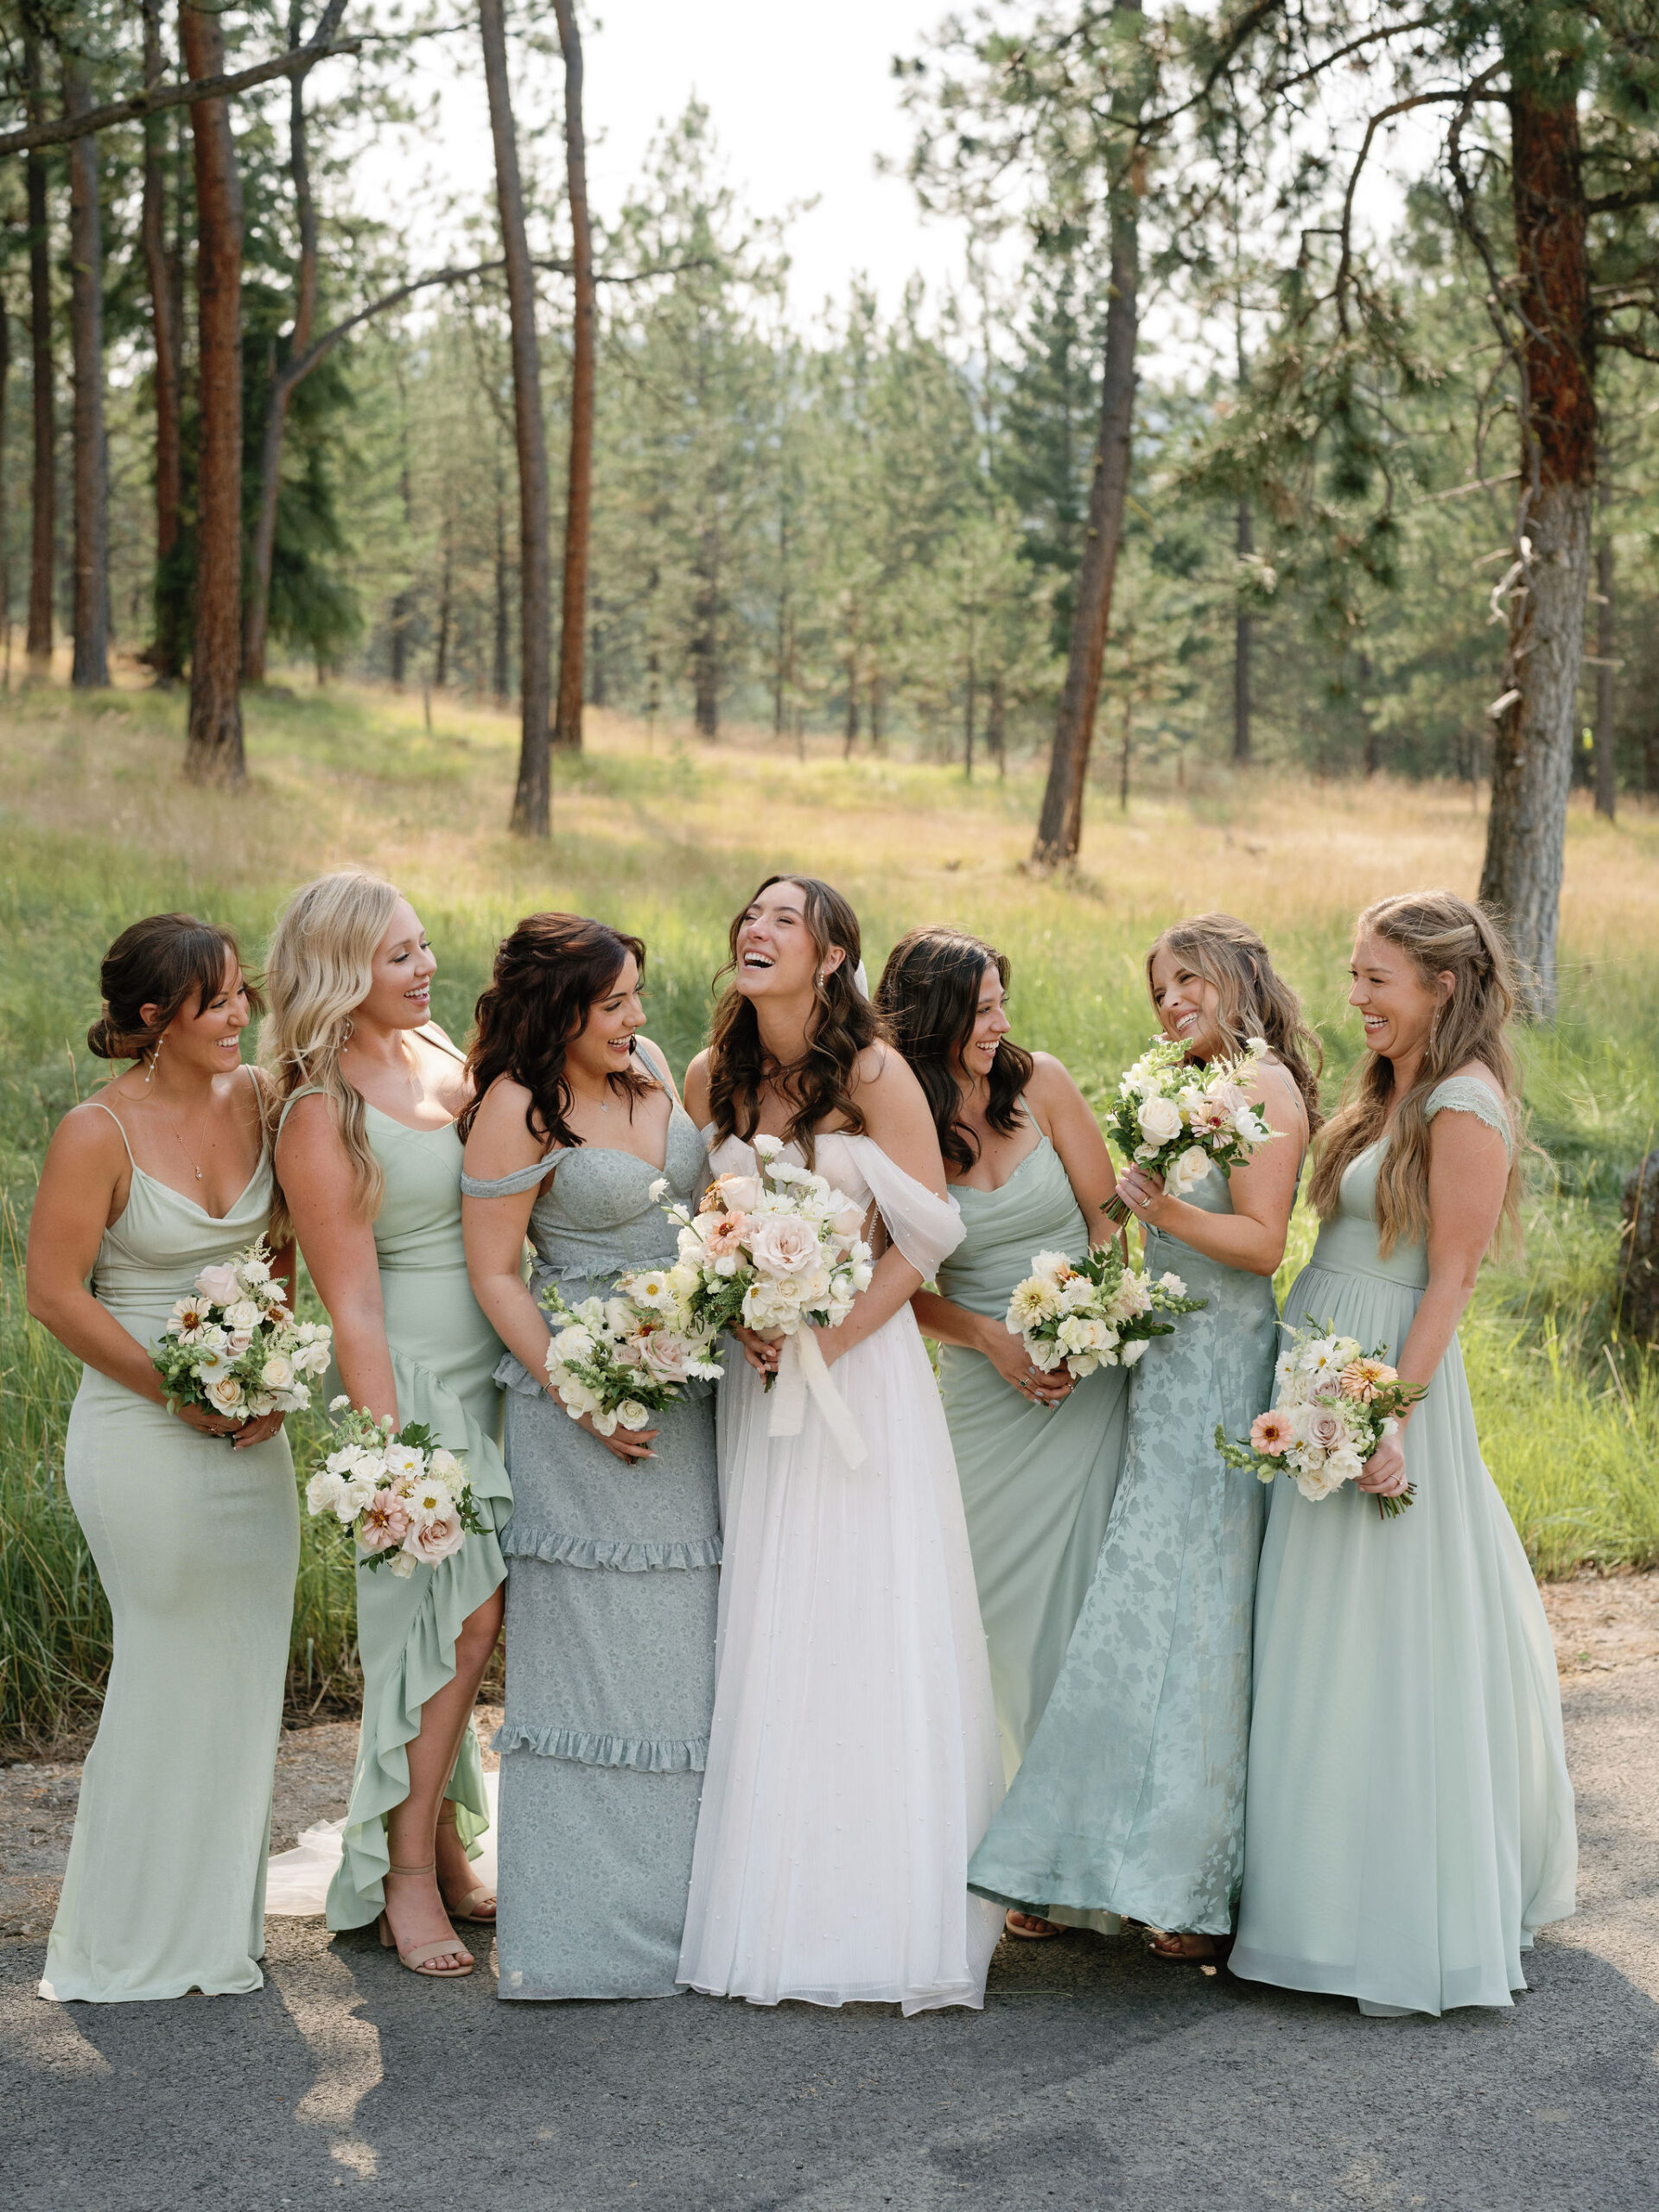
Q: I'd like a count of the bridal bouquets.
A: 7